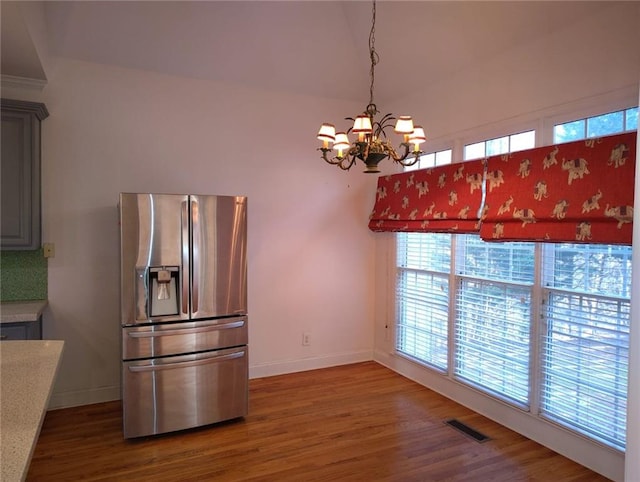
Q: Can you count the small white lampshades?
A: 5